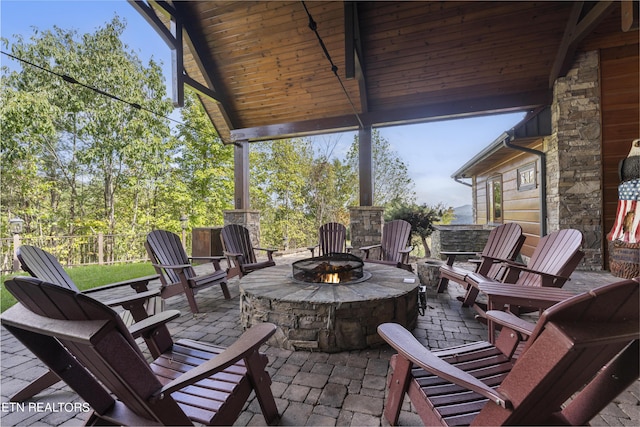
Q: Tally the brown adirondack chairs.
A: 9